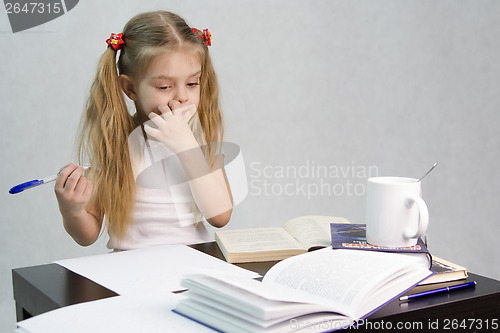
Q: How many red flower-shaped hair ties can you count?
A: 2